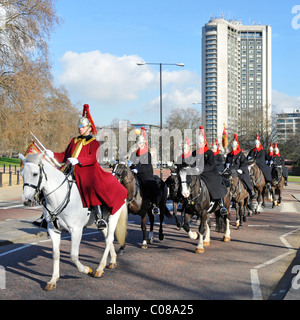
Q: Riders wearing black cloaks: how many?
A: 8